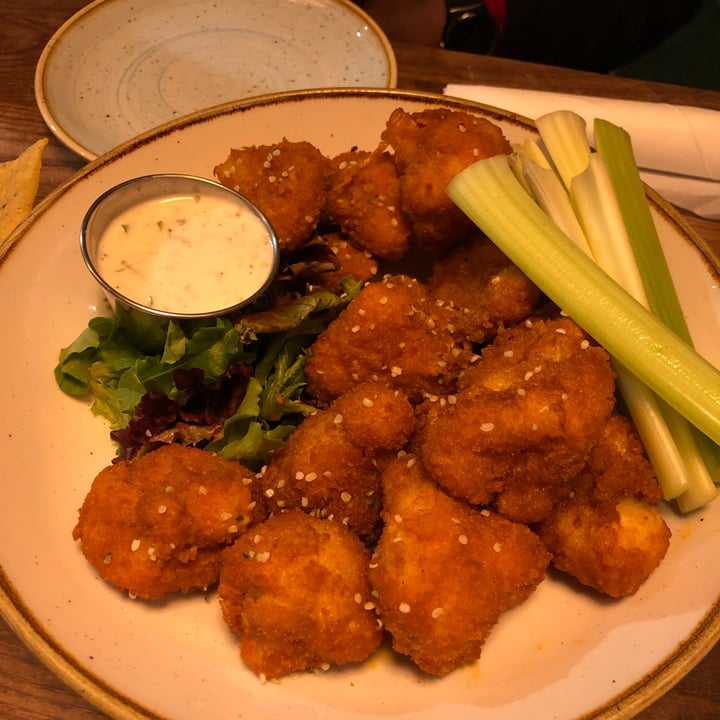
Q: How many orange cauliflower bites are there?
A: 12